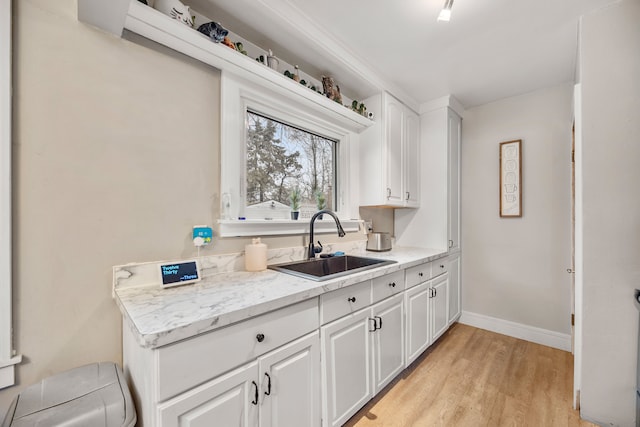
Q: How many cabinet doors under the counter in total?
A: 6